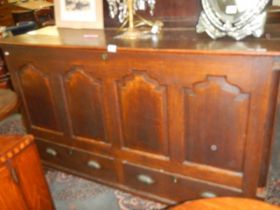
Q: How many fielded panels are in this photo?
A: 4